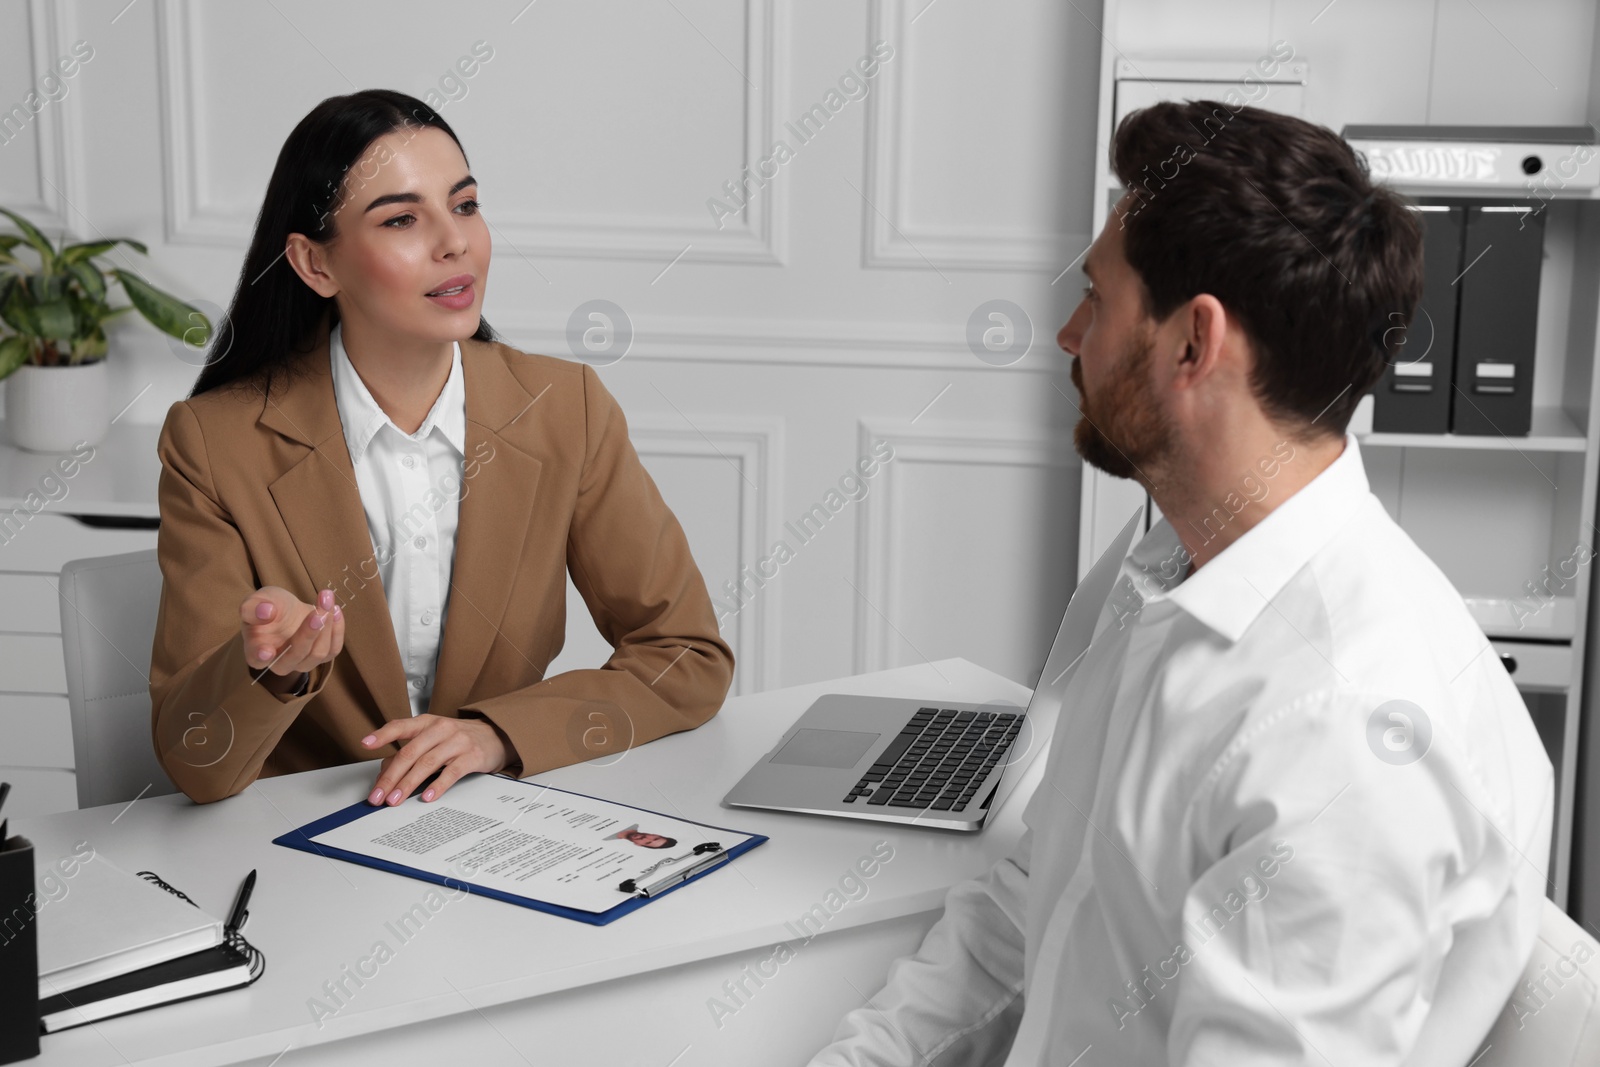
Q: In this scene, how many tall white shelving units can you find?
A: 1